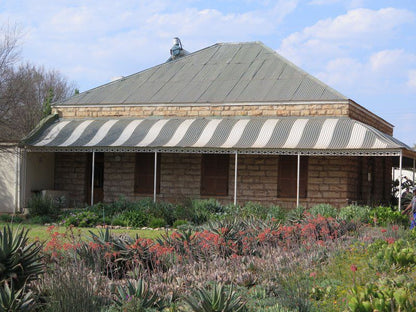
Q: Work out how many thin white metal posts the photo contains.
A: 5